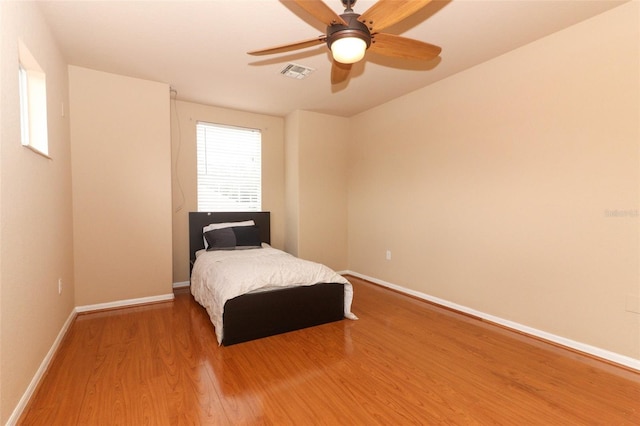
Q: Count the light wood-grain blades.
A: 5